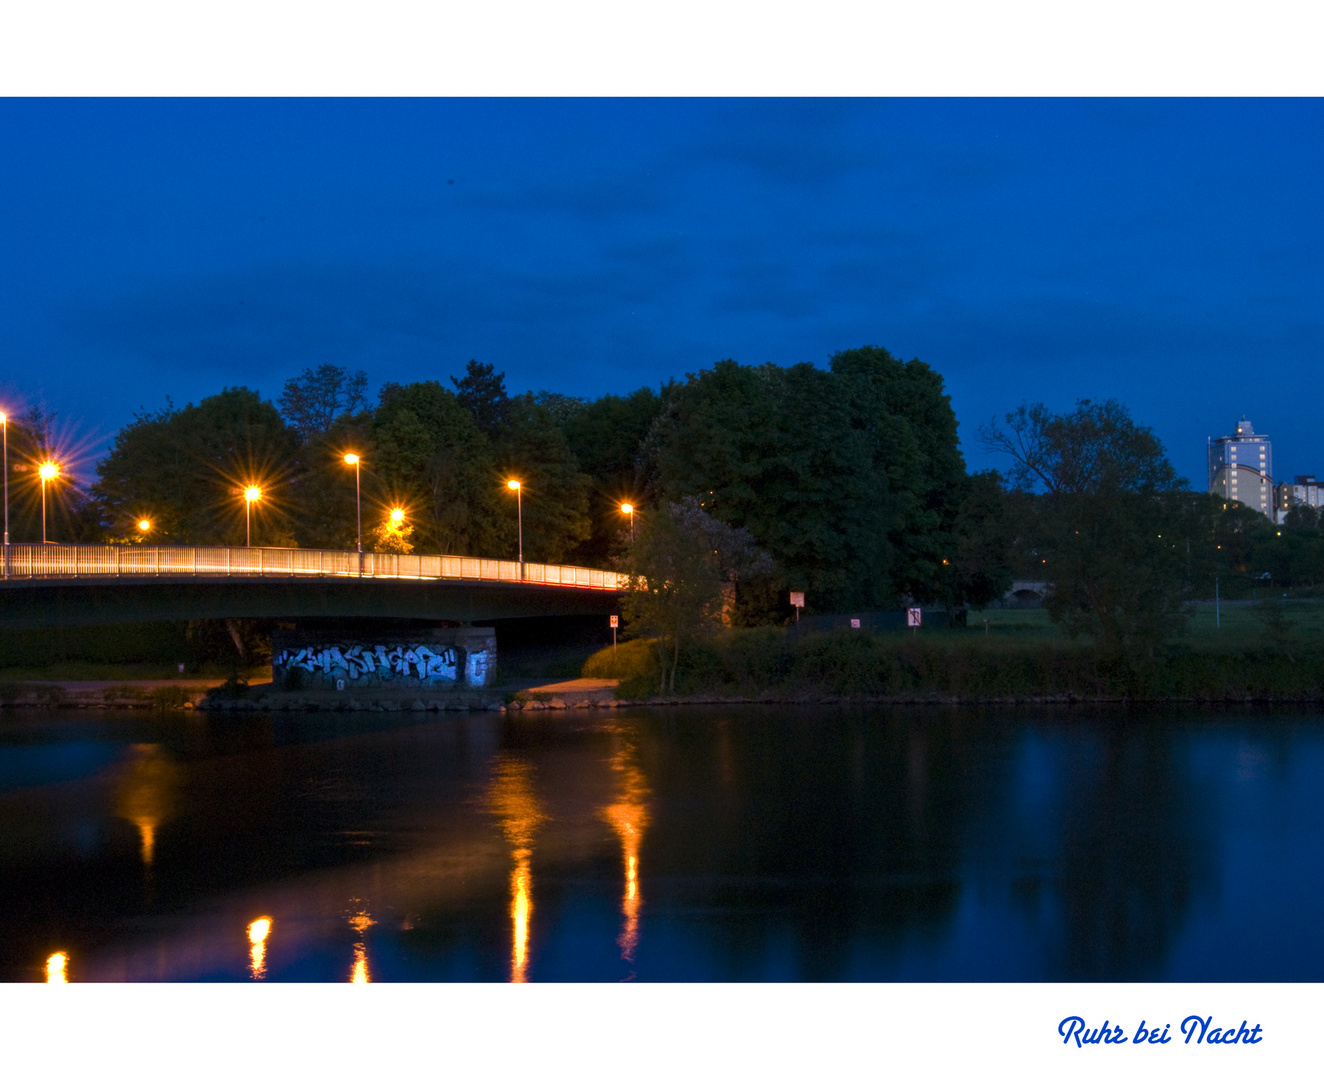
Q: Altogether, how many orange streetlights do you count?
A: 8